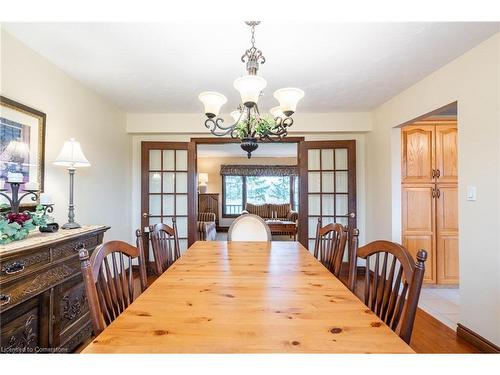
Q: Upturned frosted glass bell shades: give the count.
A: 5